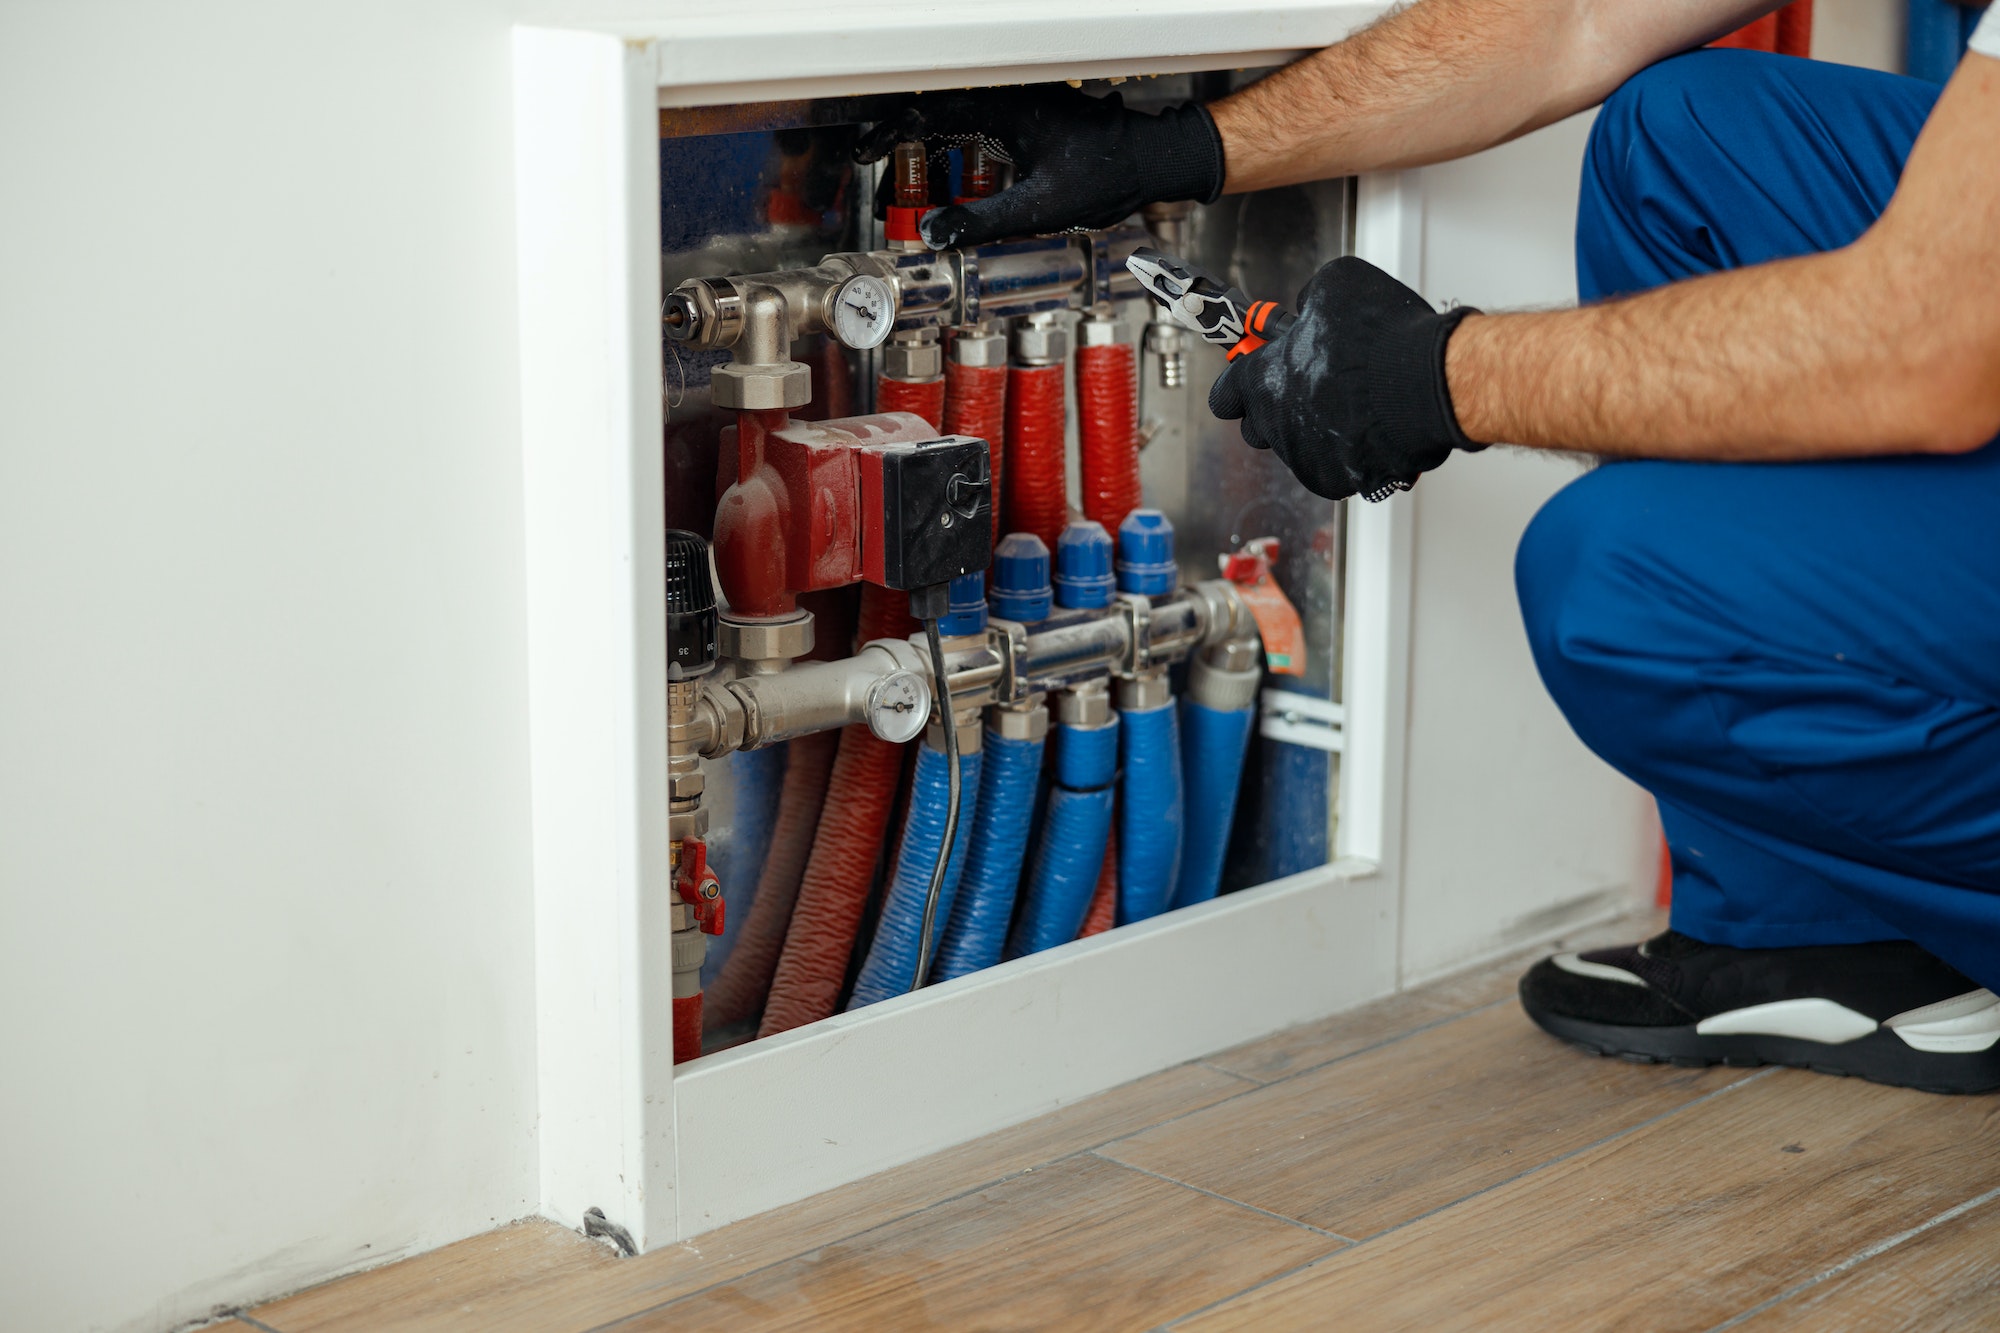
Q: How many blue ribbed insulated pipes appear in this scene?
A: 5